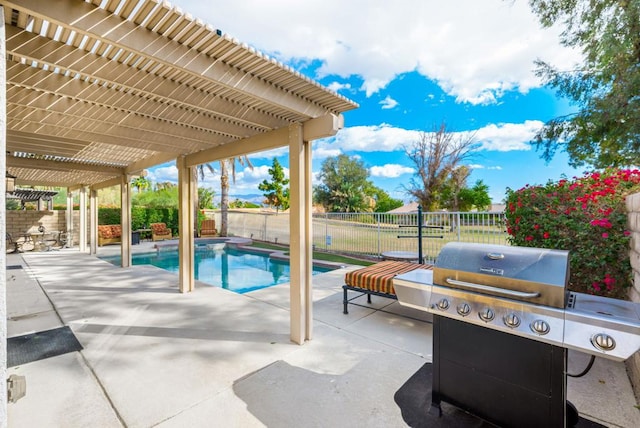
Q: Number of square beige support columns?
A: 6